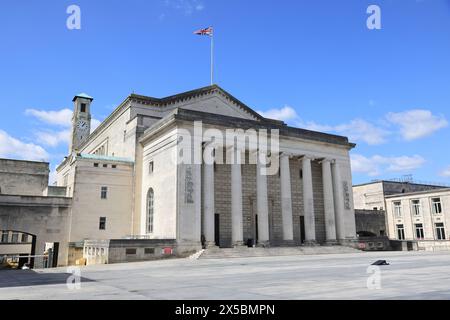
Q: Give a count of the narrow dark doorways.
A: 3